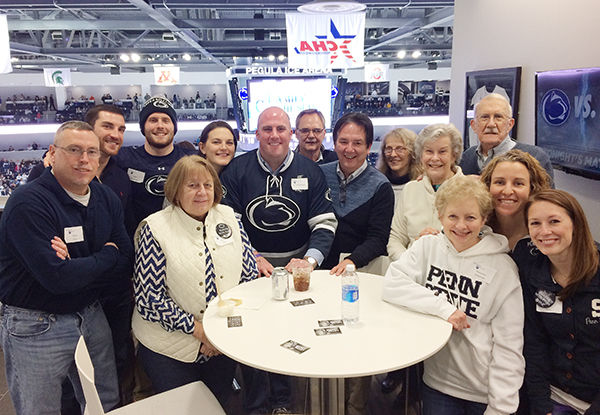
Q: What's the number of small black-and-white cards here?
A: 5